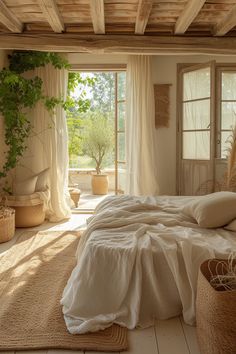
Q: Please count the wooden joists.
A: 6